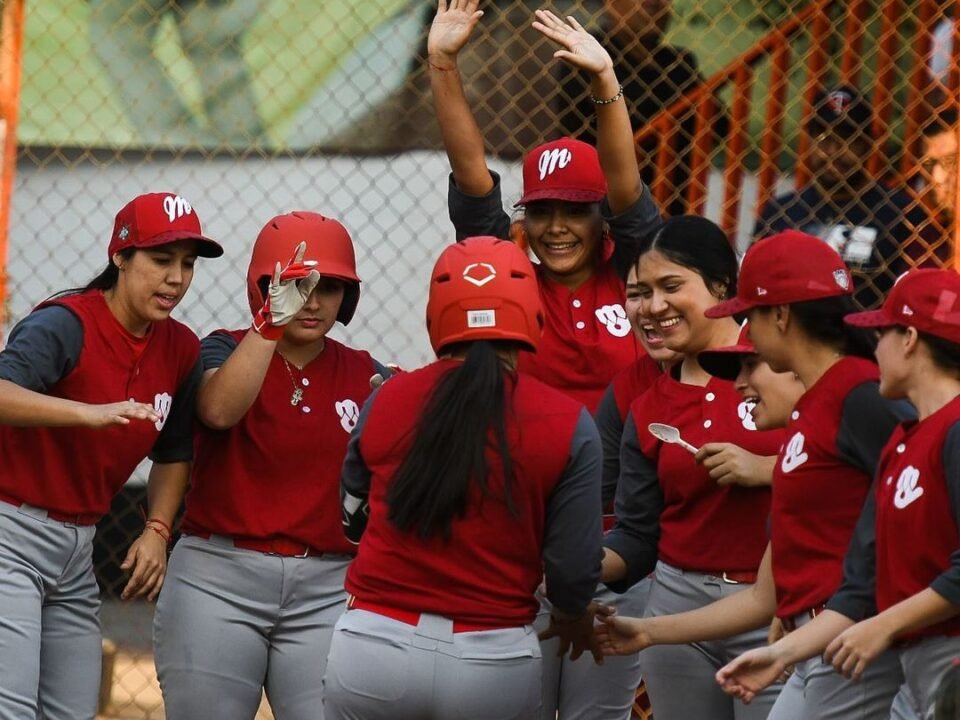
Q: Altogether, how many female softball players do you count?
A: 9